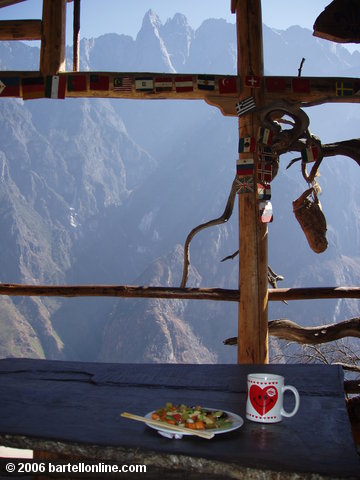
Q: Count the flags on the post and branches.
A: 11